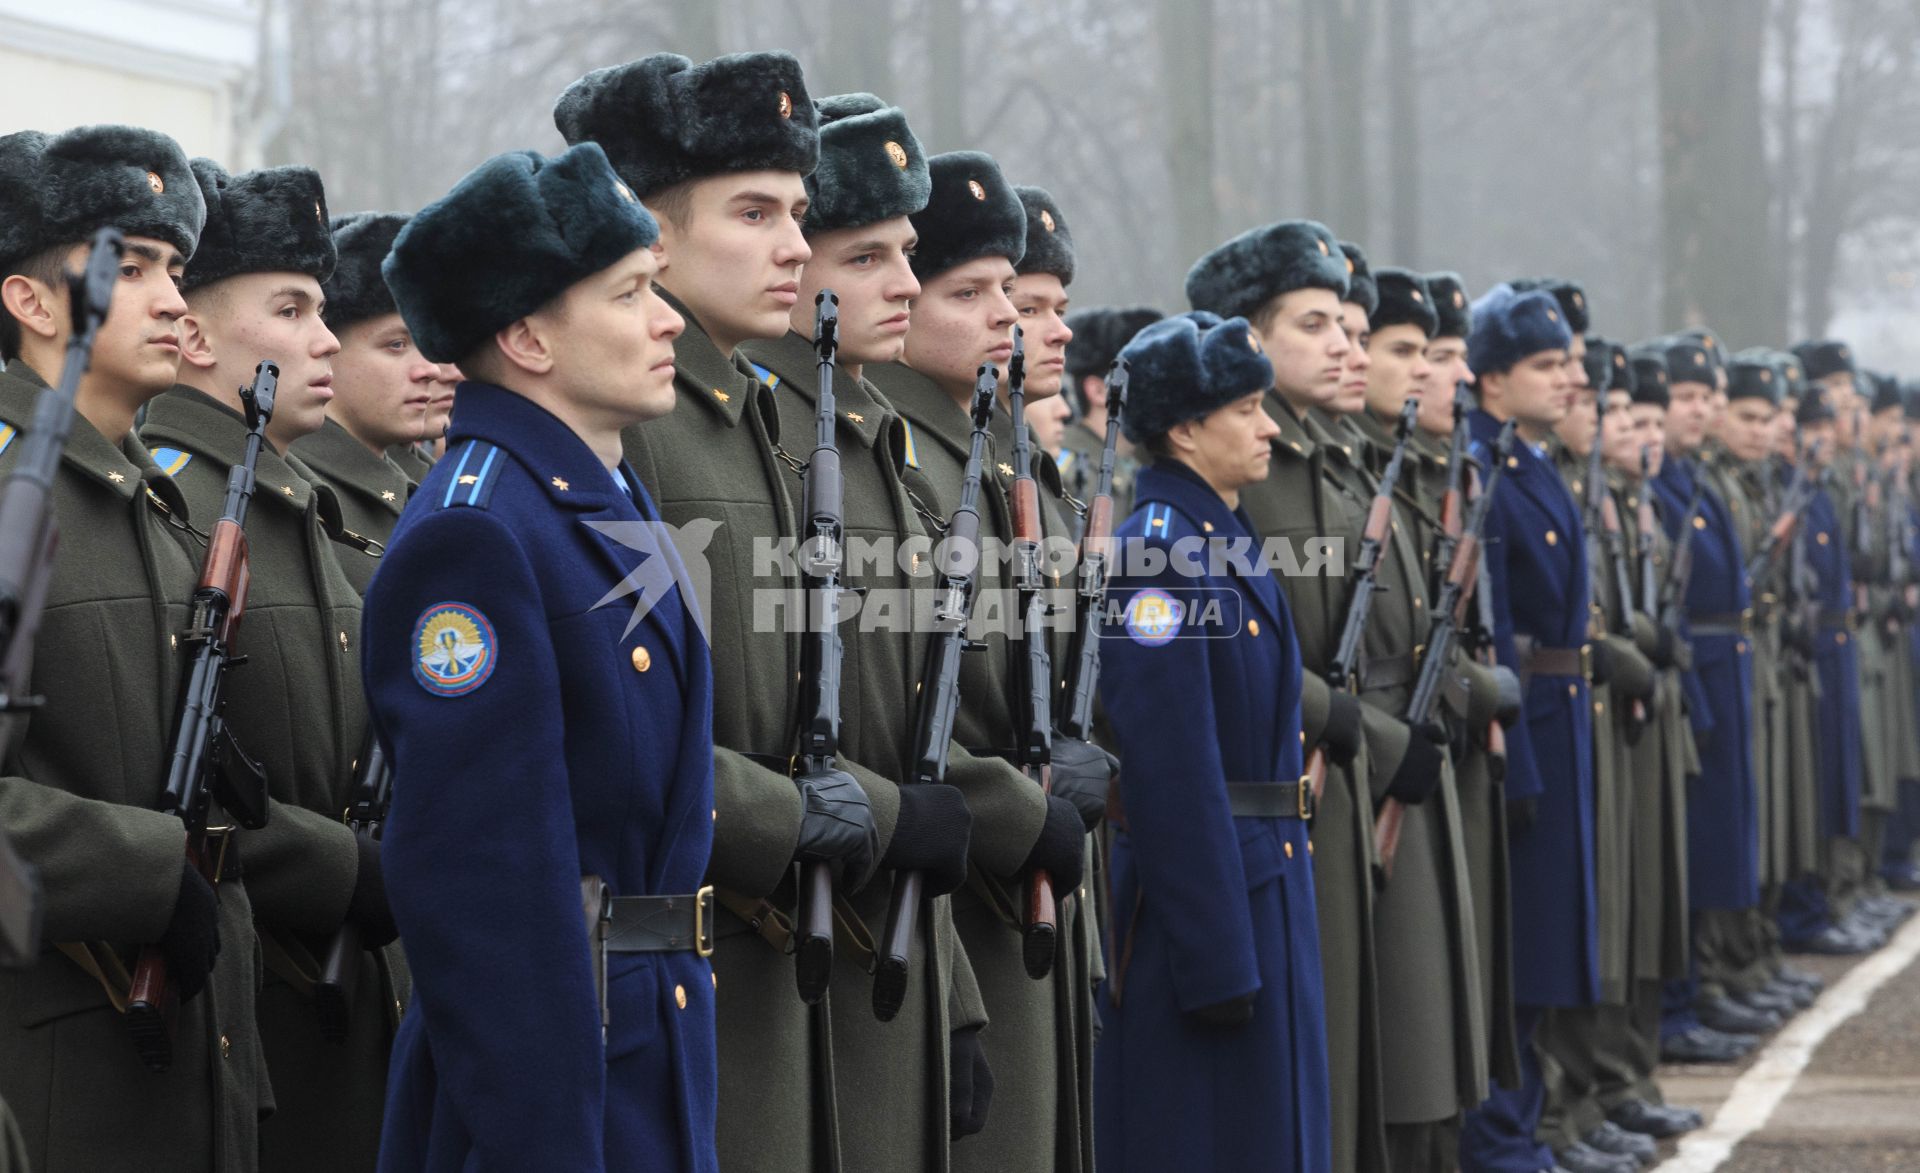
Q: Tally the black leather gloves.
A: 2